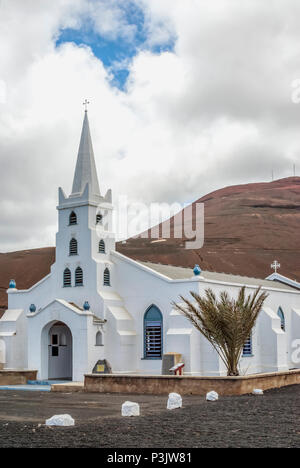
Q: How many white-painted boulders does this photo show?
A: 5